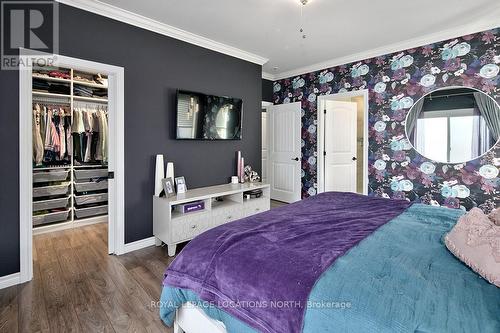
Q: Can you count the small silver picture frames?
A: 2